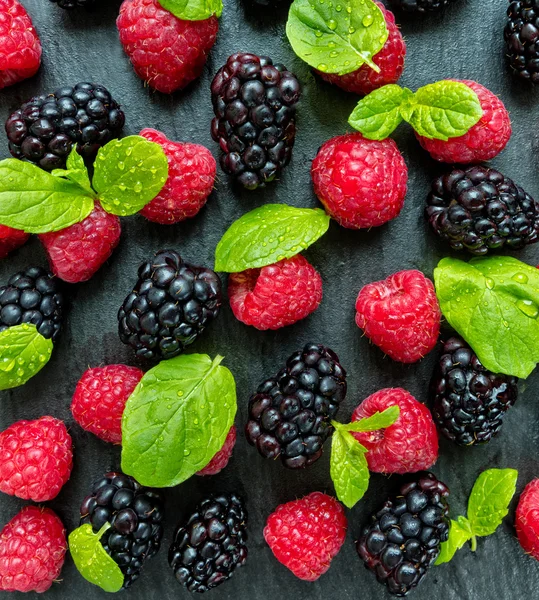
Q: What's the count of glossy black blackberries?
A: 14